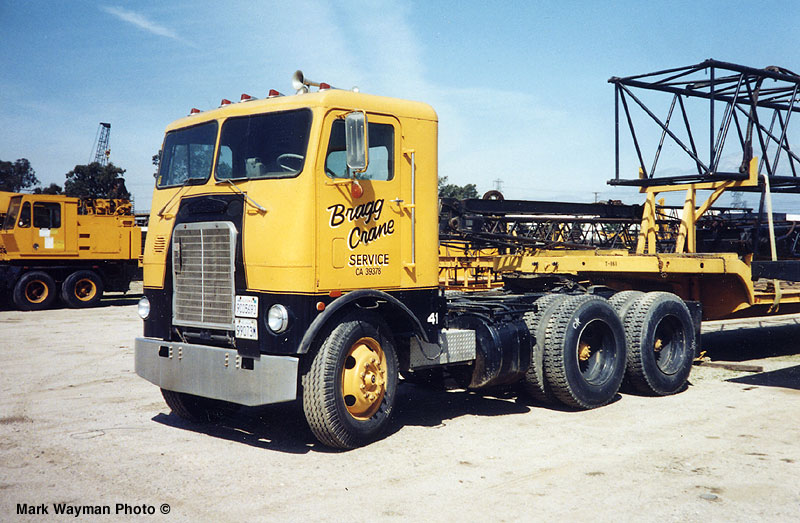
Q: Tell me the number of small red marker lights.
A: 5